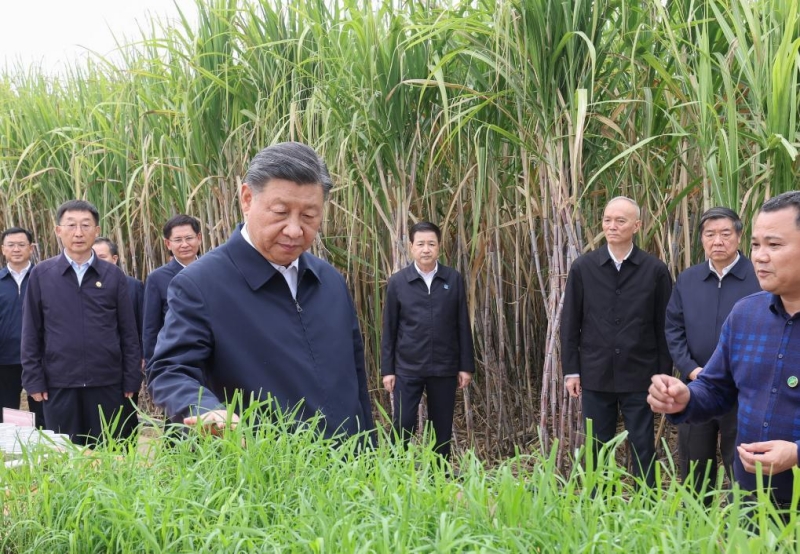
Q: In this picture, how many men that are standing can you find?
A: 9